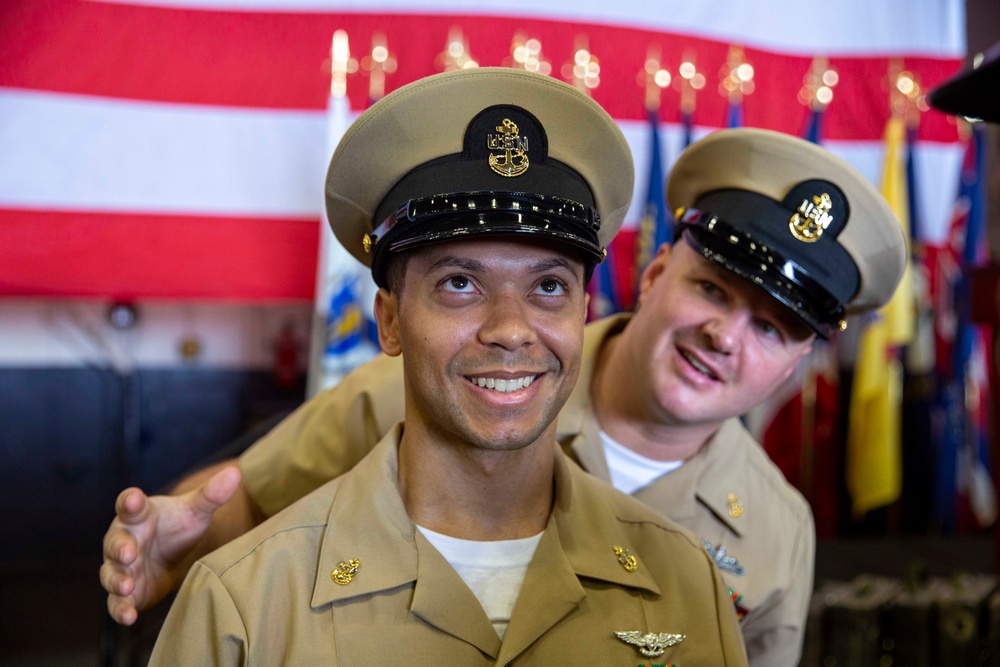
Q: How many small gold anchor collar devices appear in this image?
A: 3